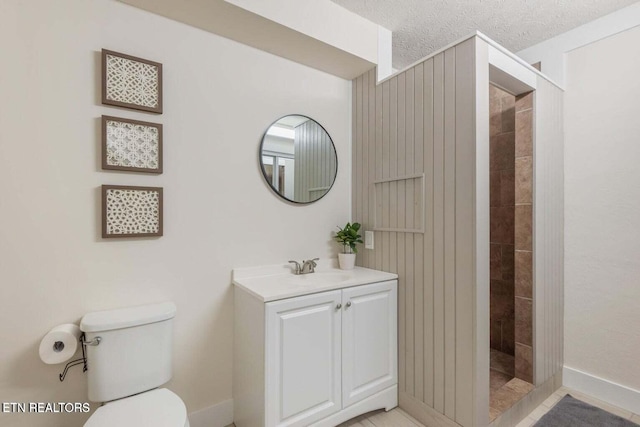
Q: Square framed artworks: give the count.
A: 3